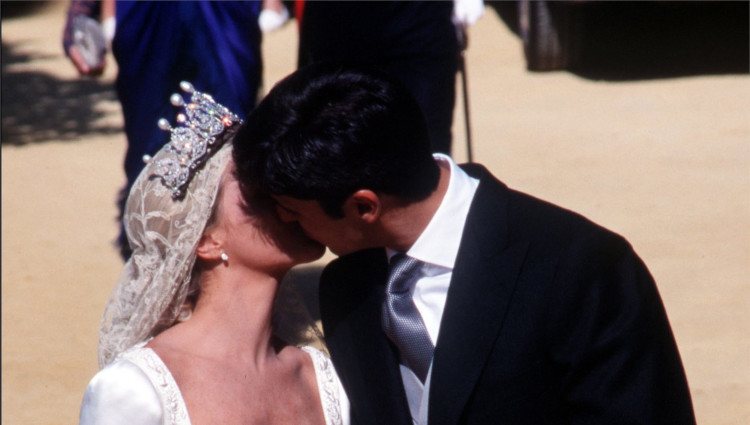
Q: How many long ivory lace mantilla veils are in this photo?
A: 1